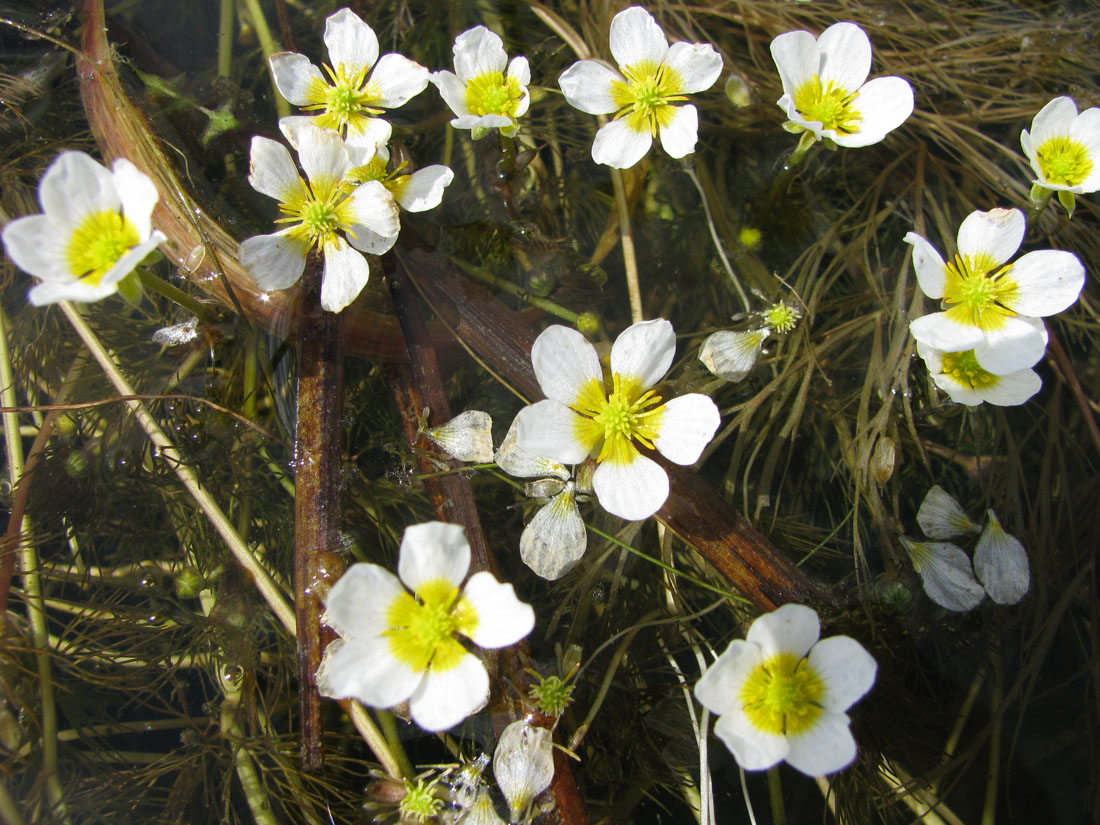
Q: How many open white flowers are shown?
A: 13